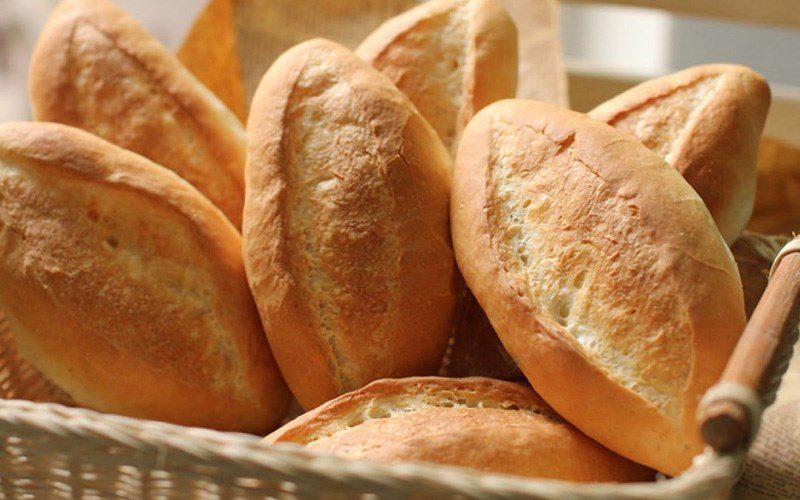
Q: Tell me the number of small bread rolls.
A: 7